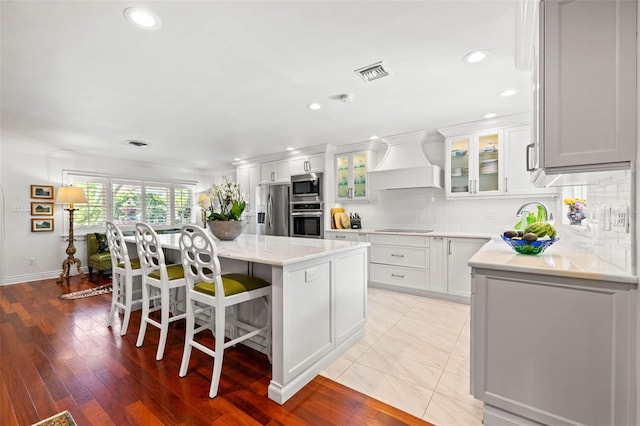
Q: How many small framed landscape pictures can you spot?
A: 3